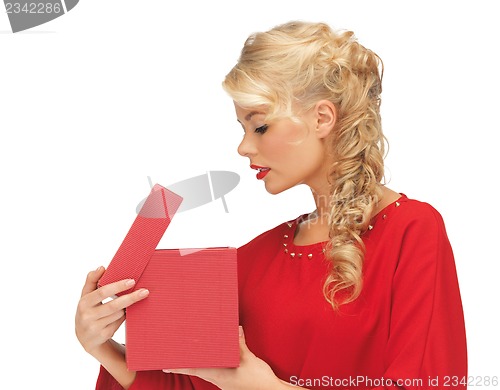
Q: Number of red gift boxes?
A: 1